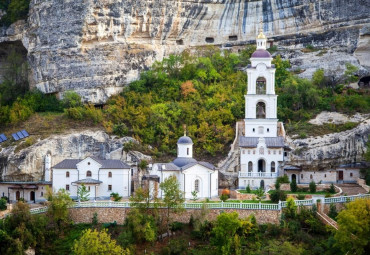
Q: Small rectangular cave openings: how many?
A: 3